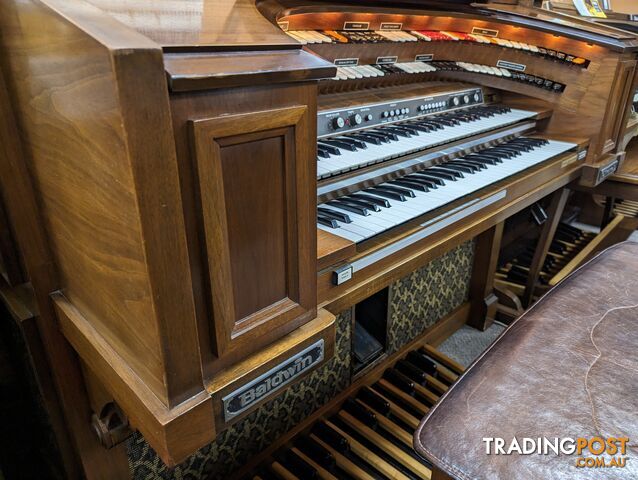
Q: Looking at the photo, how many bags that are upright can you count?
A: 0